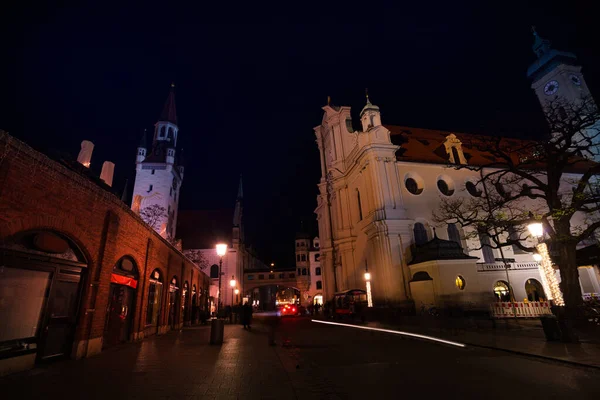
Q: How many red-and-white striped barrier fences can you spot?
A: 1